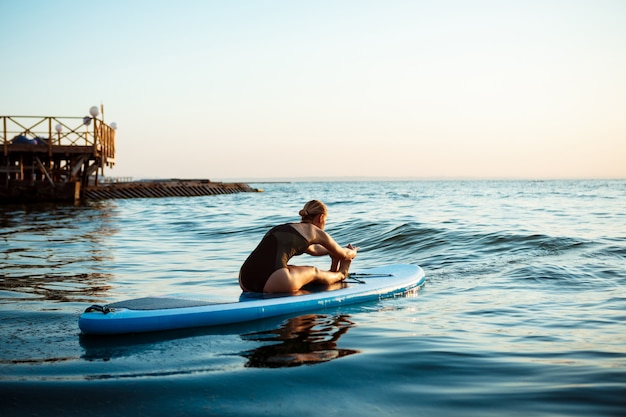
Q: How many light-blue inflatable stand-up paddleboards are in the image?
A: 1